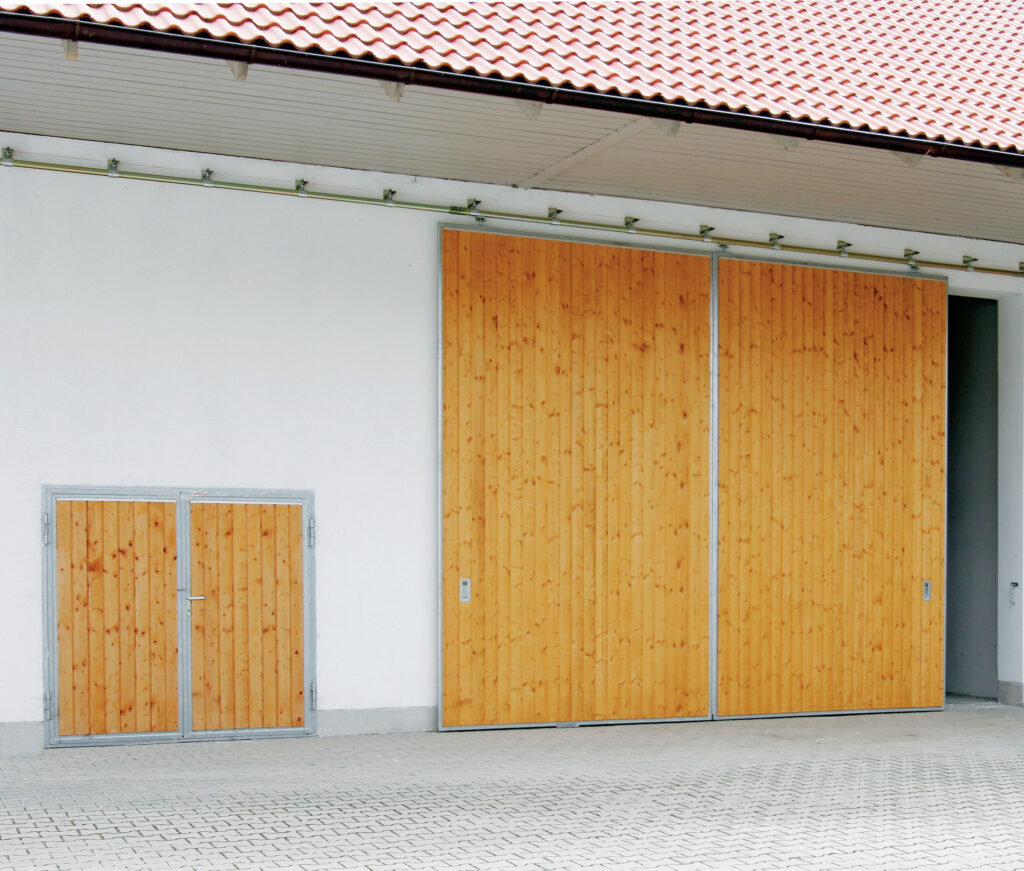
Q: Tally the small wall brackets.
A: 14